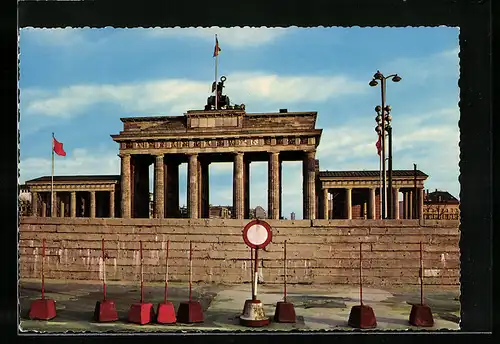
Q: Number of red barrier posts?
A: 8